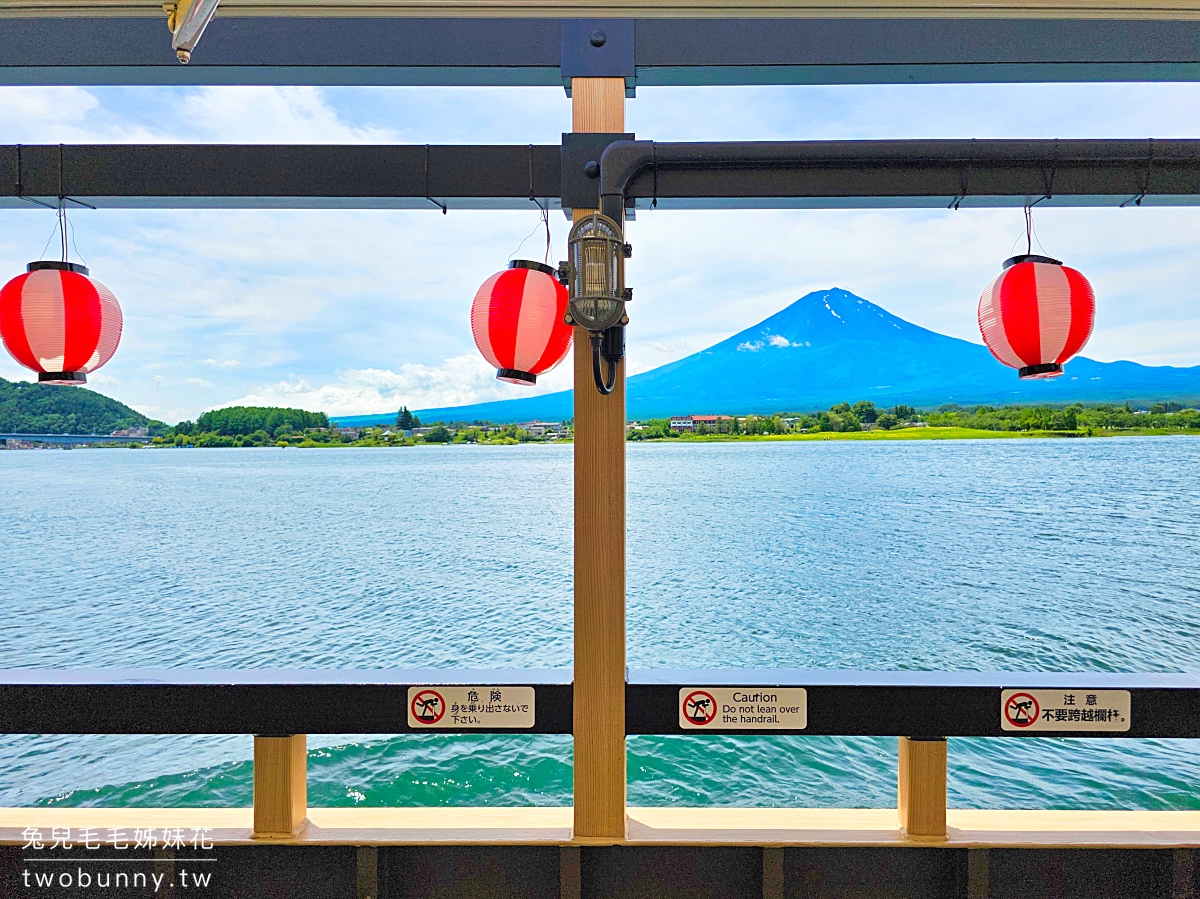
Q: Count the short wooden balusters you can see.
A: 2